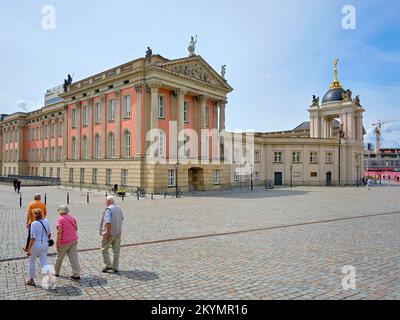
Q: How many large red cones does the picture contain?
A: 0